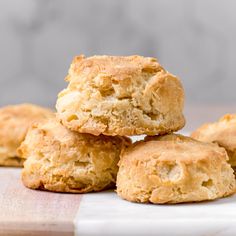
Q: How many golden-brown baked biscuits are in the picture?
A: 5